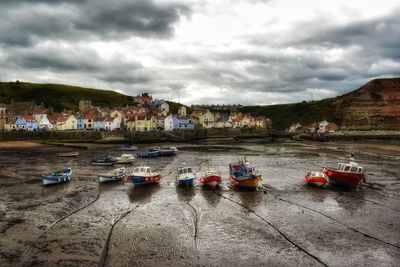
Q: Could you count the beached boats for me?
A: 14